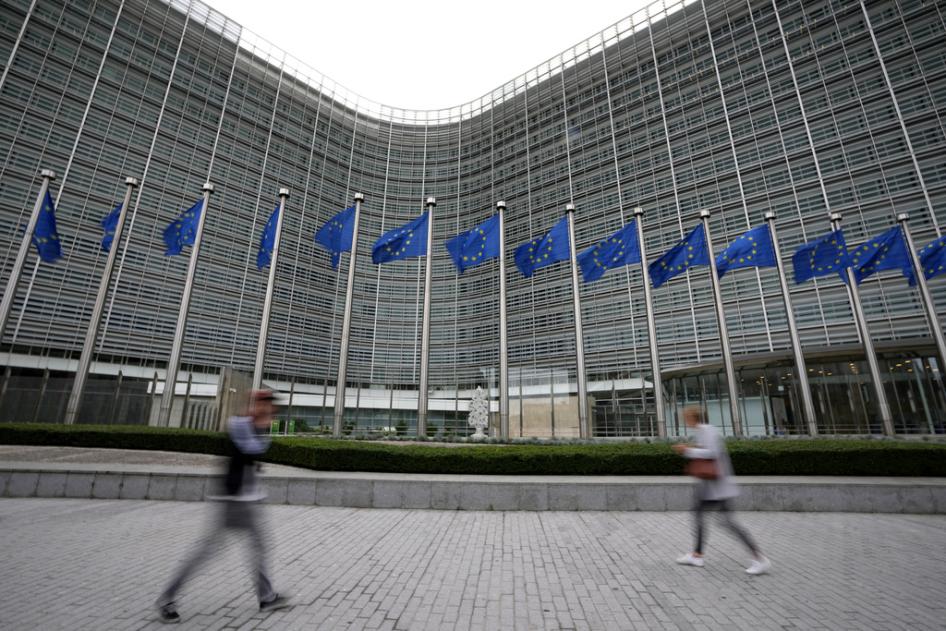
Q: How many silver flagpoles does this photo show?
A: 13